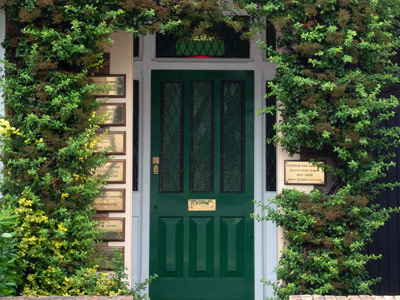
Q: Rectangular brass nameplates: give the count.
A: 8